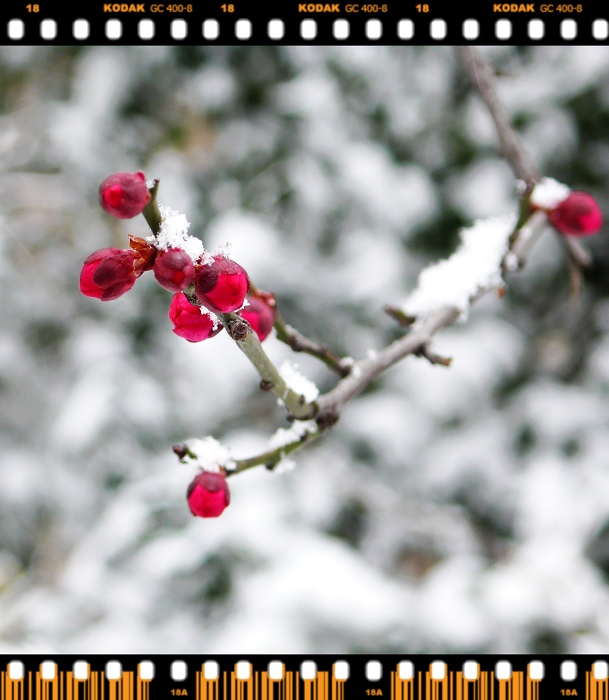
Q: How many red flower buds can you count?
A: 8